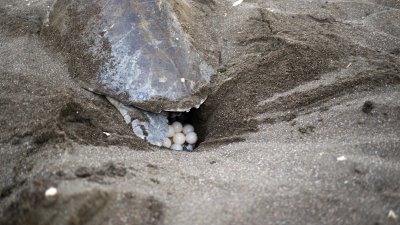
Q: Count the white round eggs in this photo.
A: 7